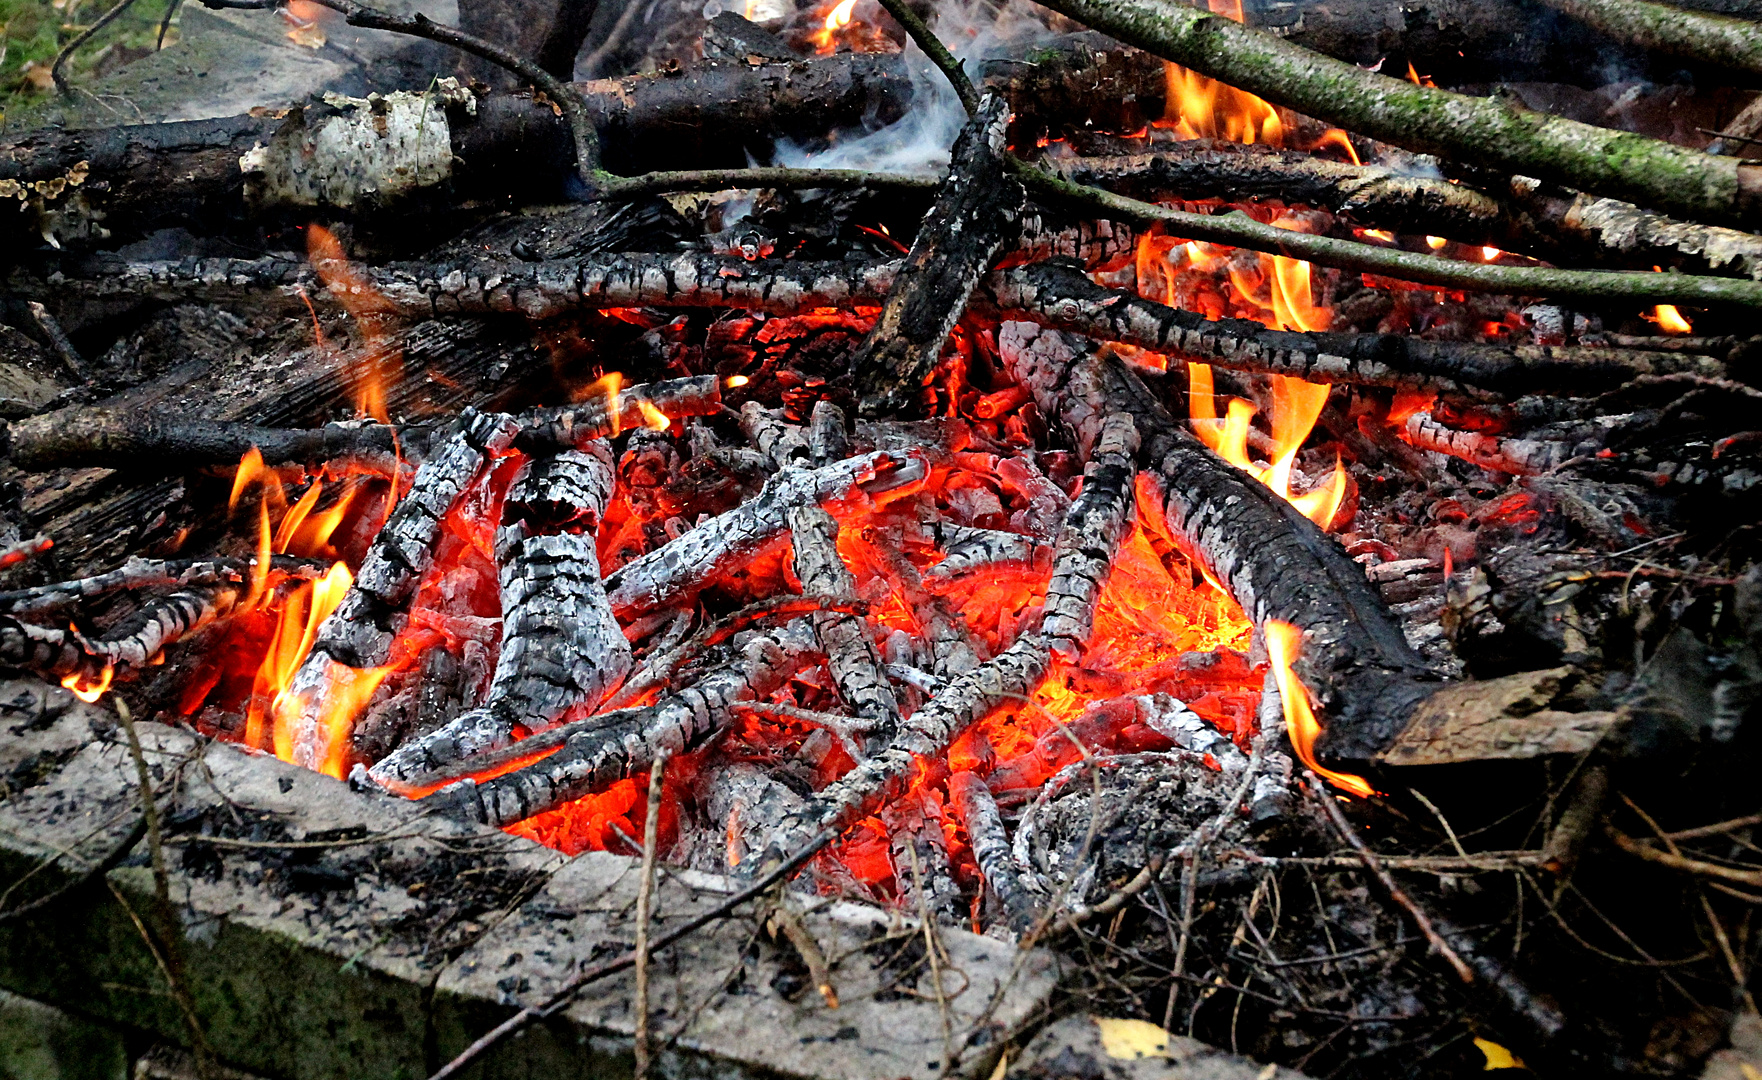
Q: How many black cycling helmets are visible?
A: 0